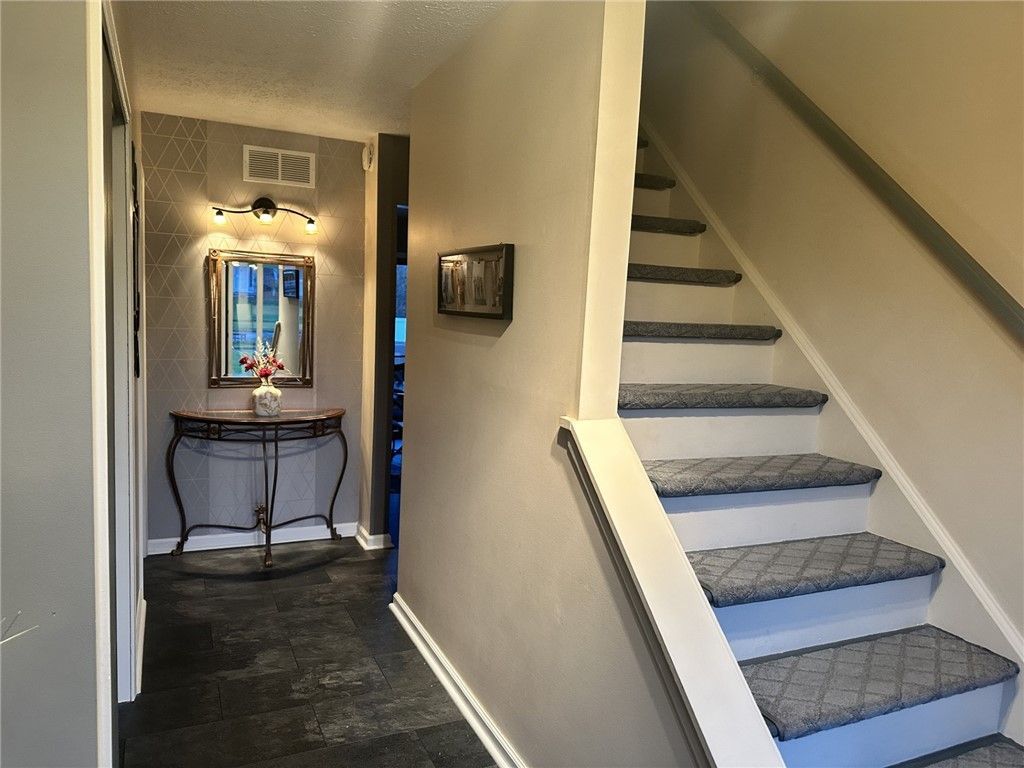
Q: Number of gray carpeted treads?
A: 10